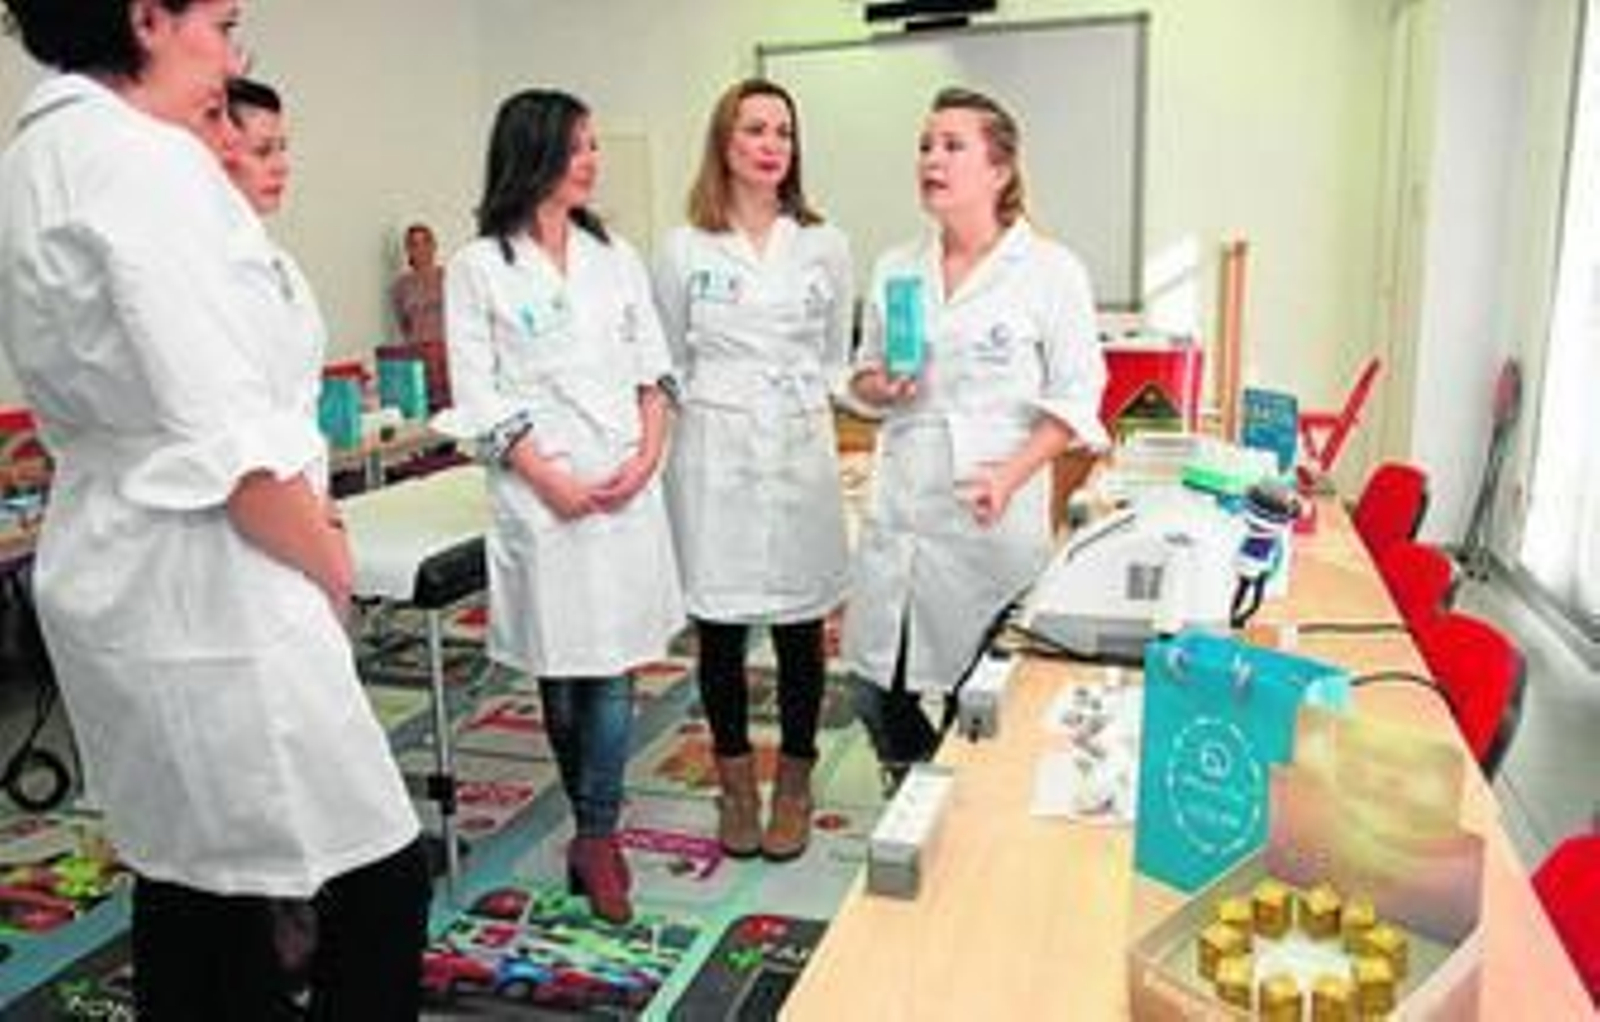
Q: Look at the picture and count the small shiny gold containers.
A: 10